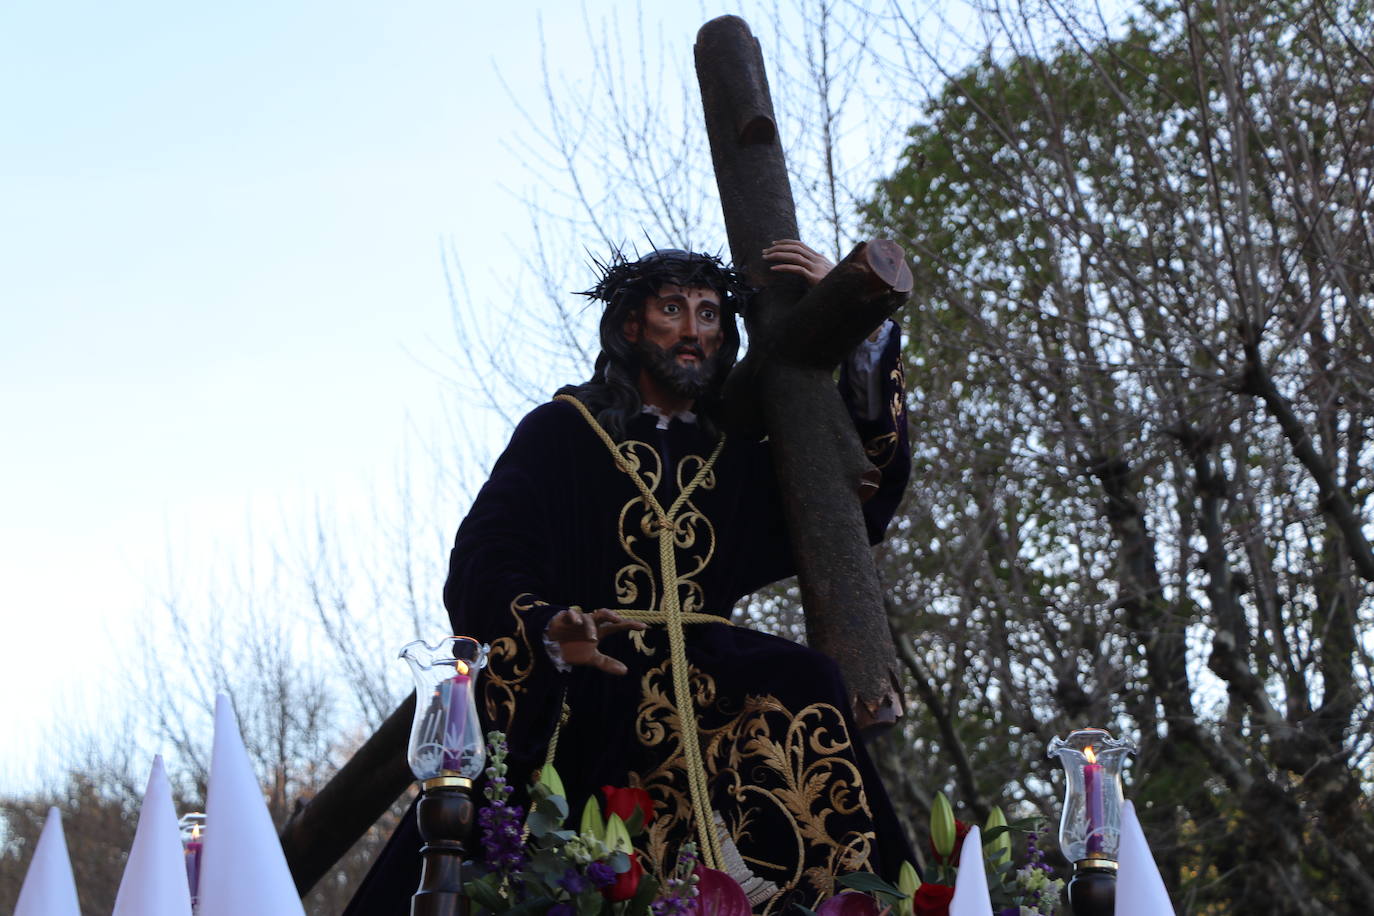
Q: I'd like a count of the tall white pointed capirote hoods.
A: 5